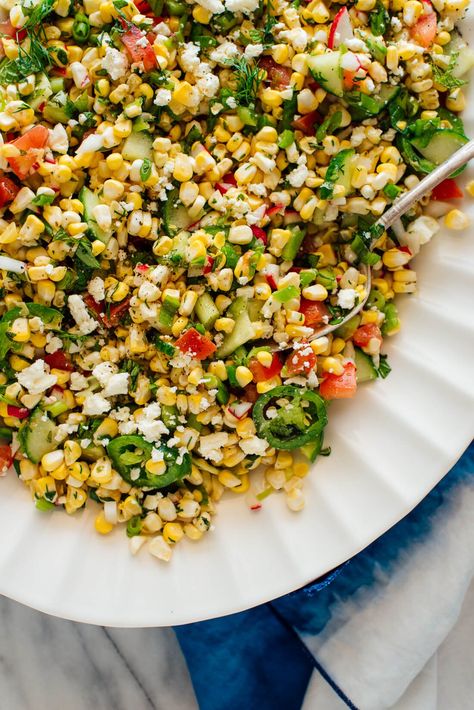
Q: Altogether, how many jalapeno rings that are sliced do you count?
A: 2